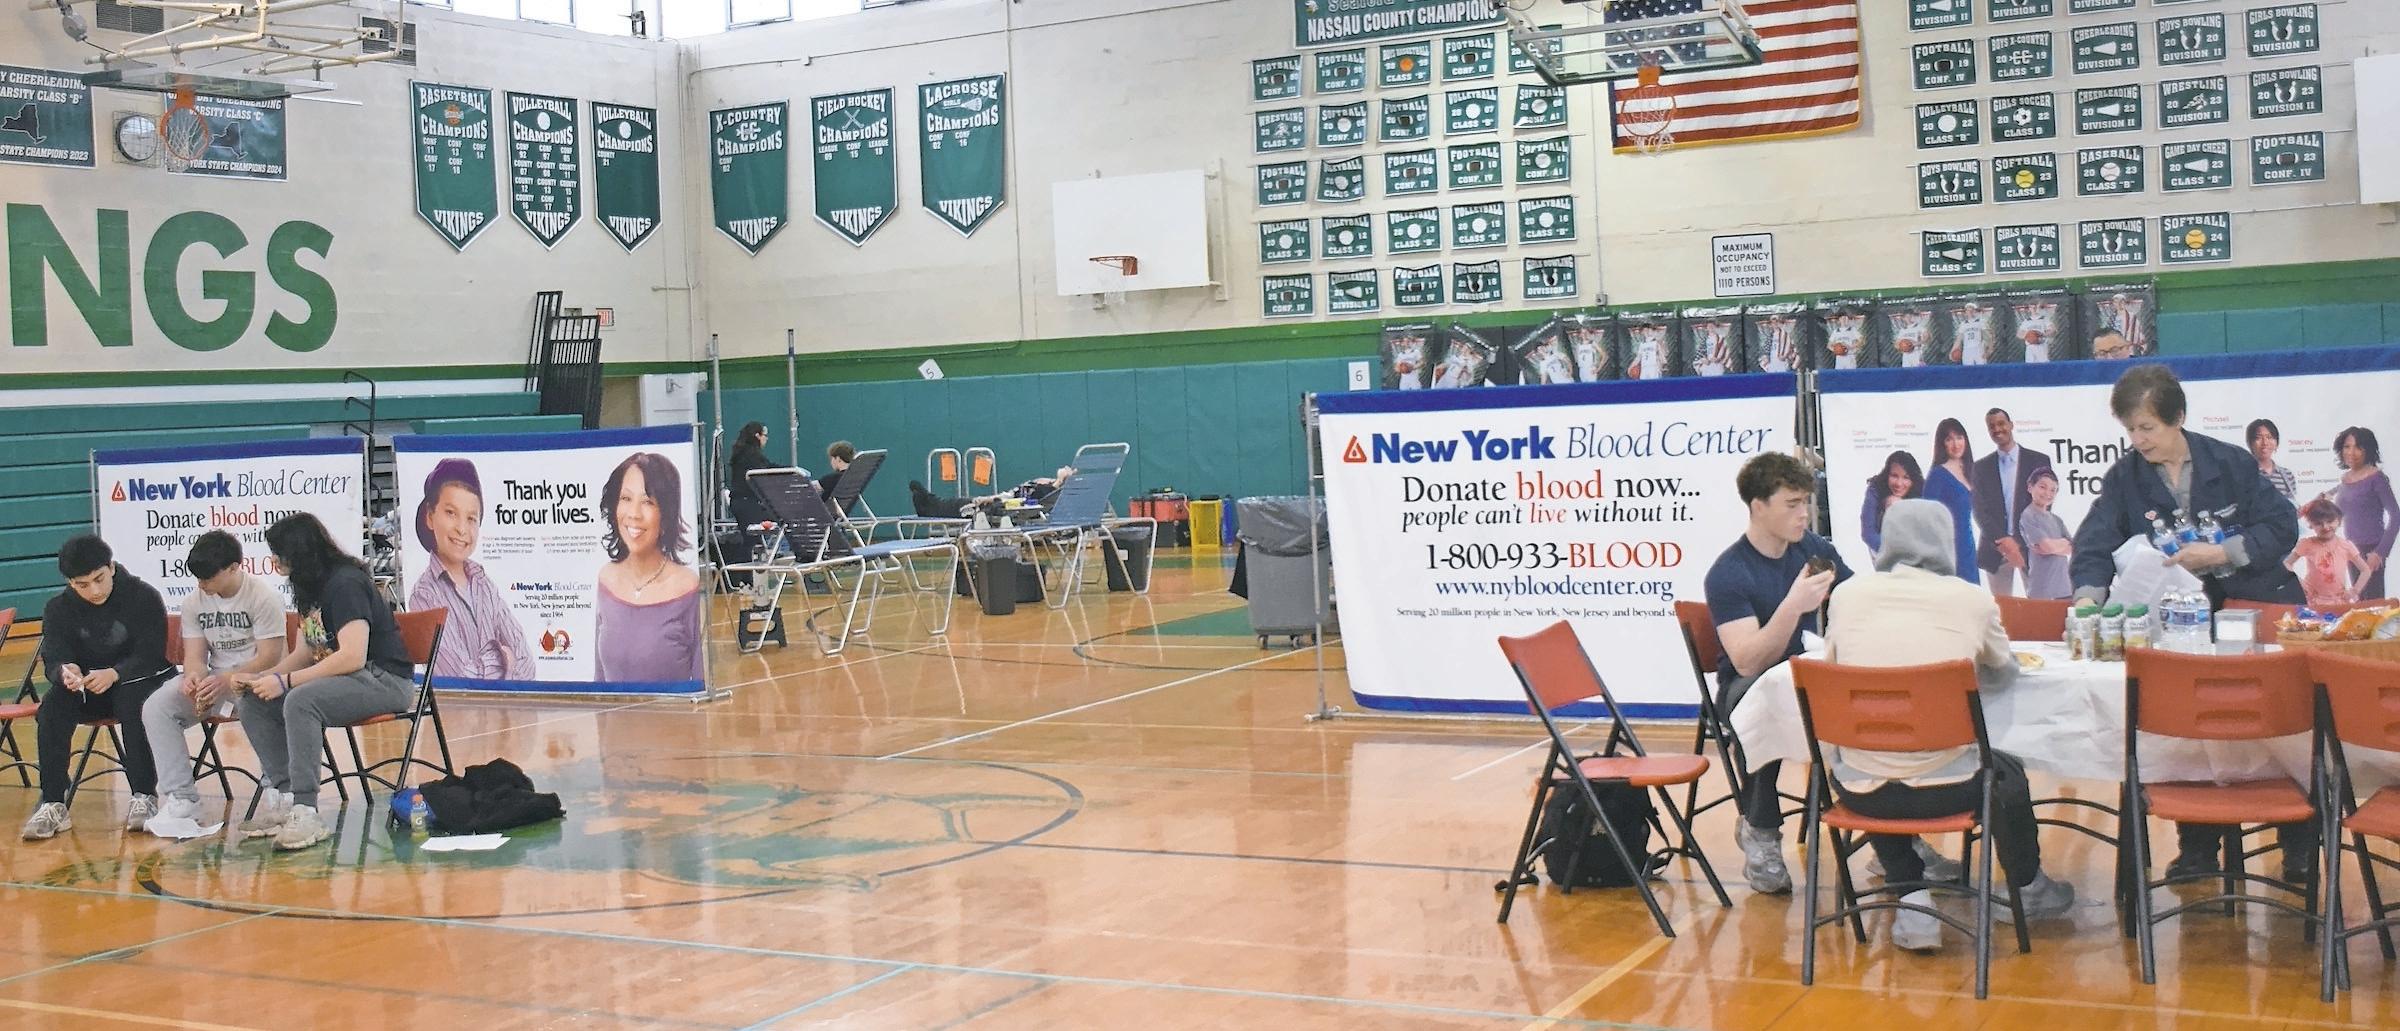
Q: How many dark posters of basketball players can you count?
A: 12